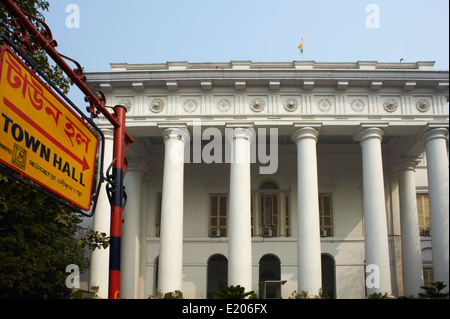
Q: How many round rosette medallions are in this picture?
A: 10